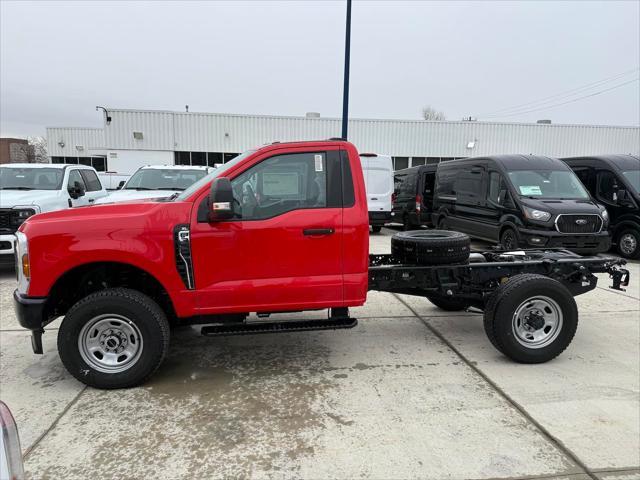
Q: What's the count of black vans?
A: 3